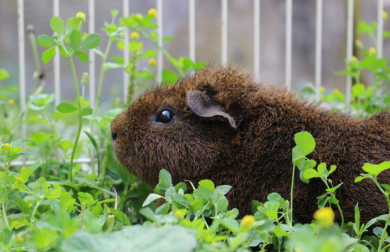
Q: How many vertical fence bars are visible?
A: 12